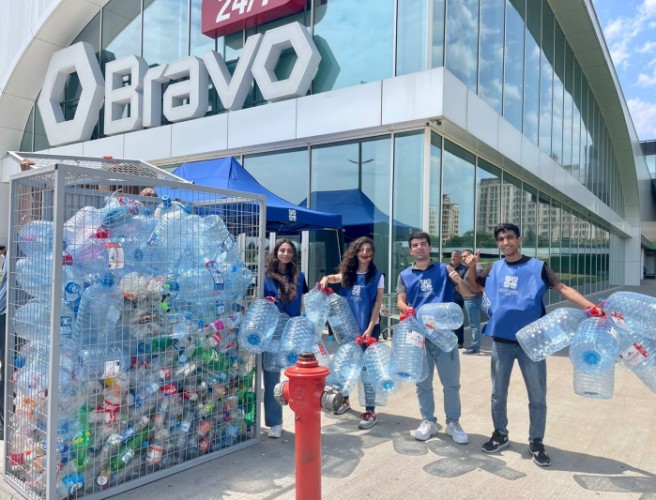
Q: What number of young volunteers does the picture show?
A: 4